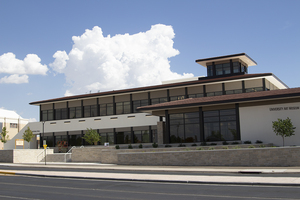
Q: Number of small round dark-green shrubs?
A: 13